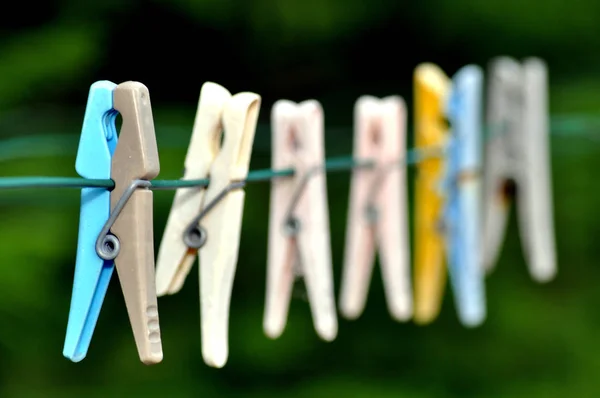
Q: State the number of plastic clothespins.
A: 6